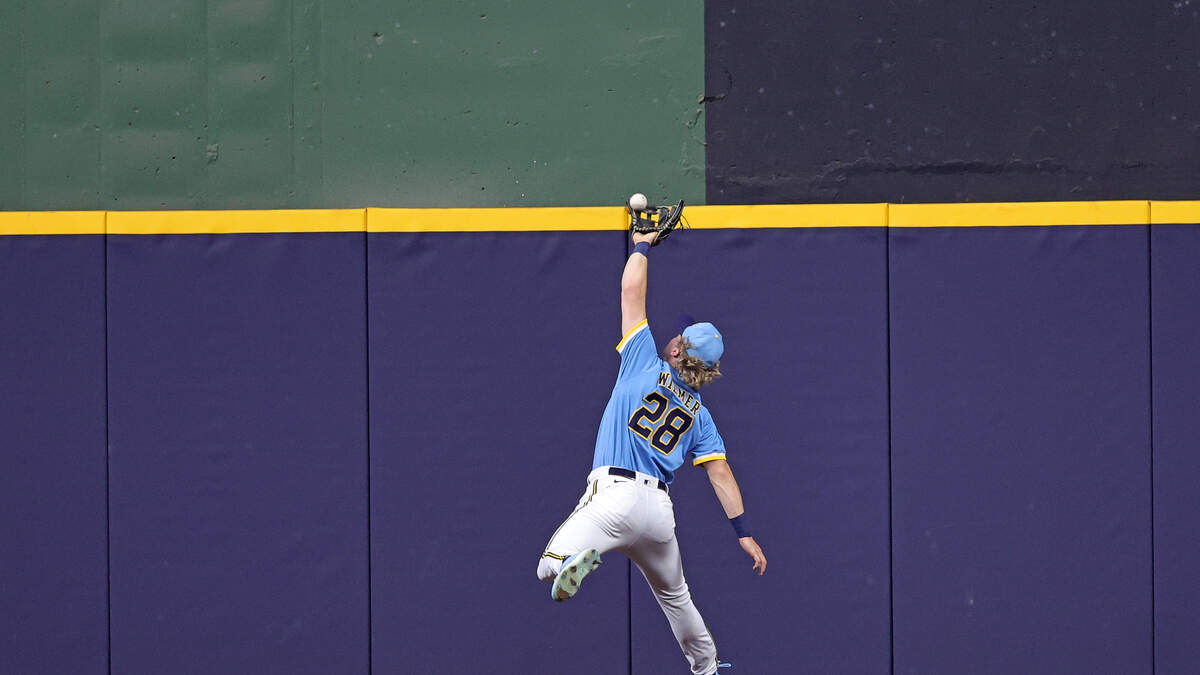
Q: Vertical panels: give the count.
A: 6